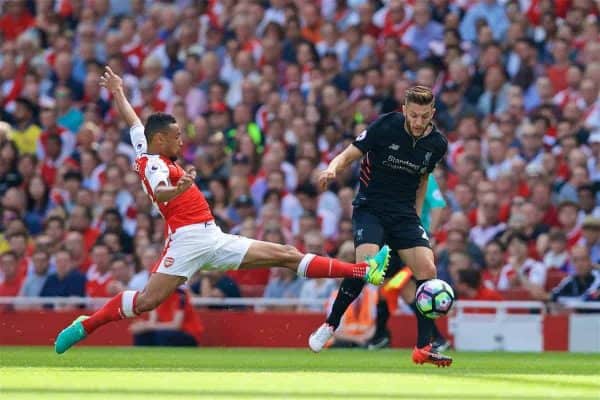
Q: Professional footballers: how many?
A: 2